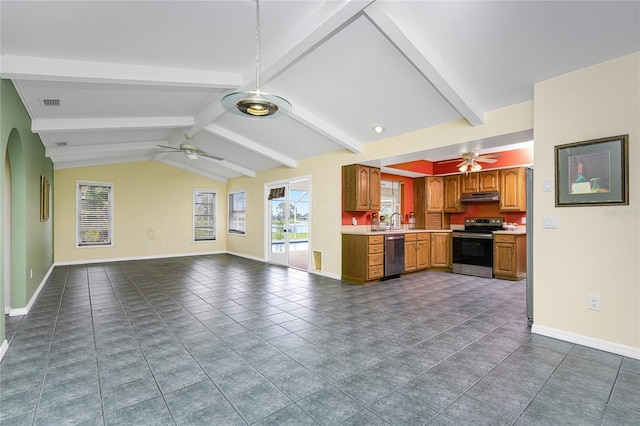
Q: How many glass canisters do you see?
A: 3